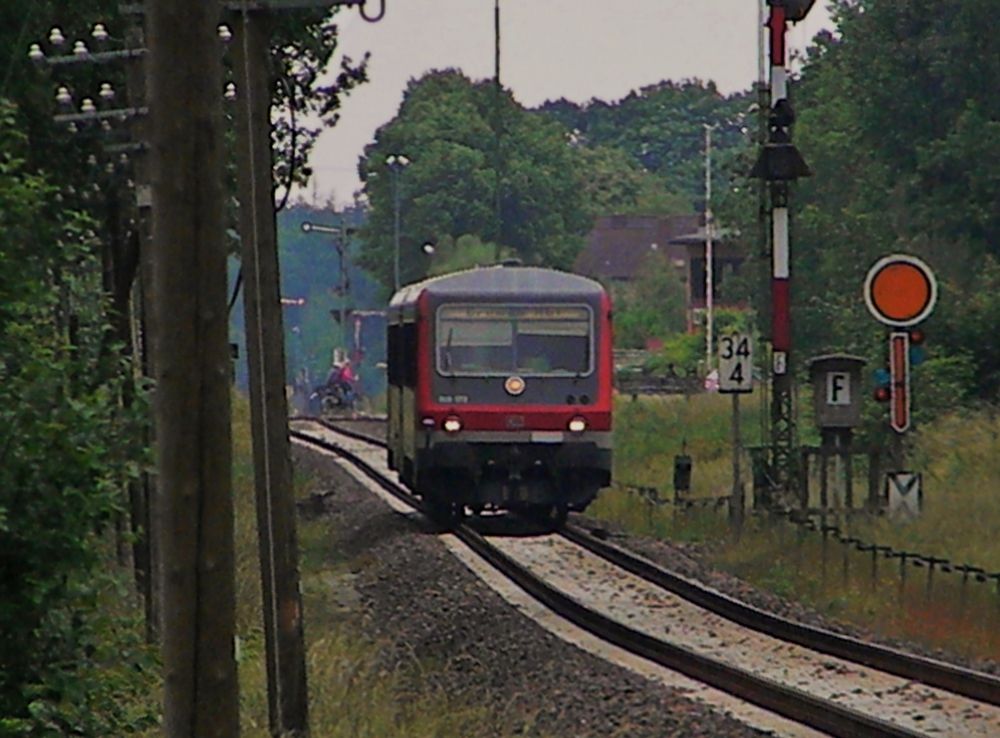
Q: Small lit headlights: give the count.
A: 2